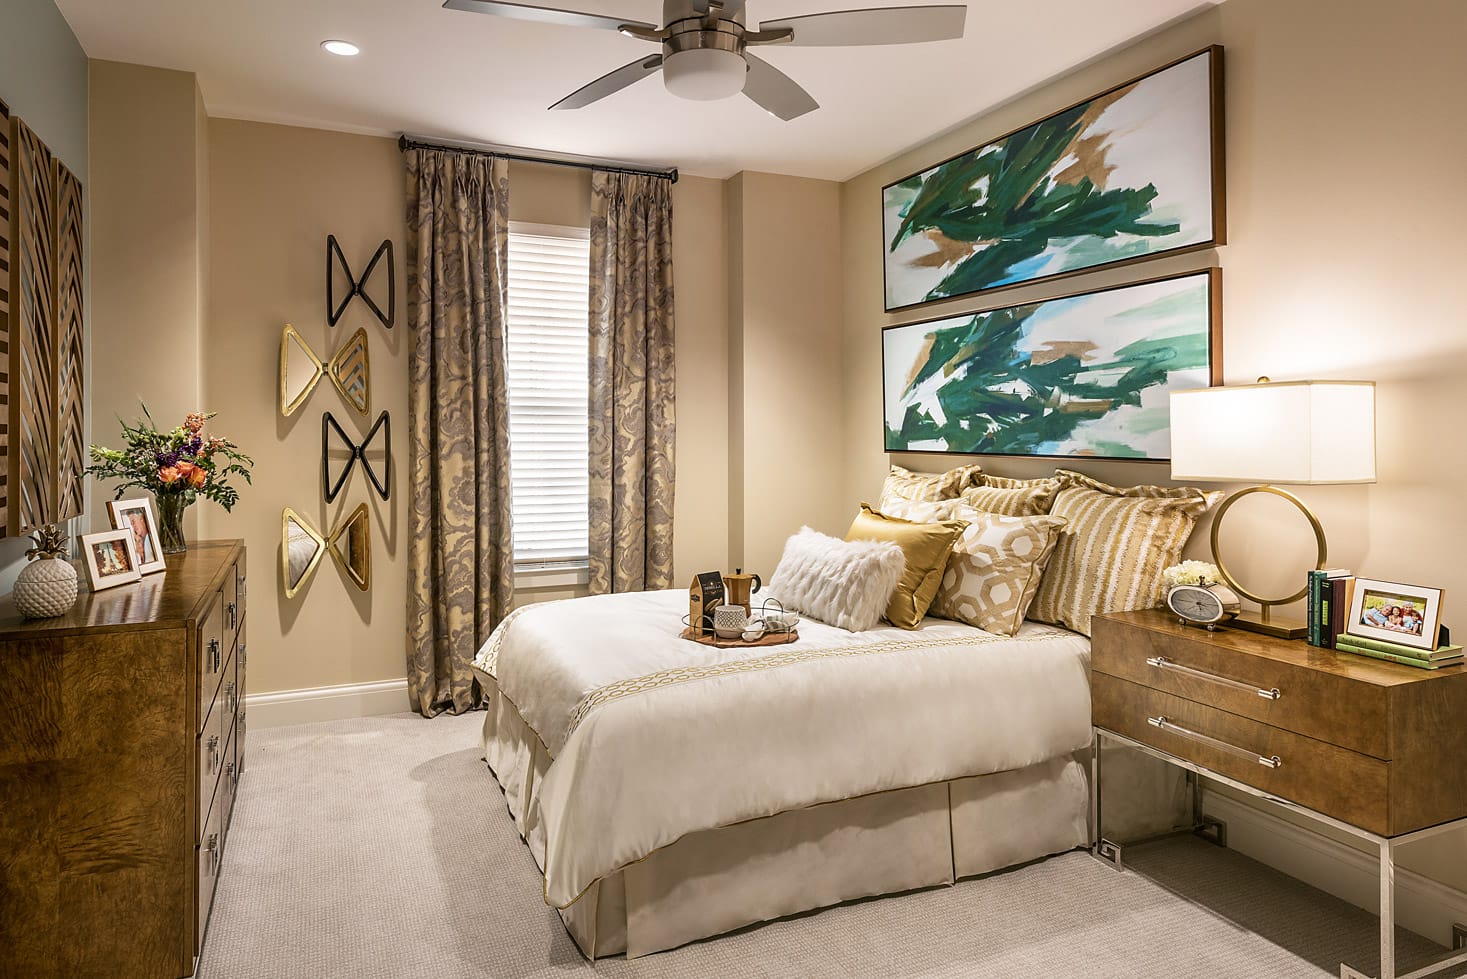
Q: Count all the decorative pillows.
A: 7